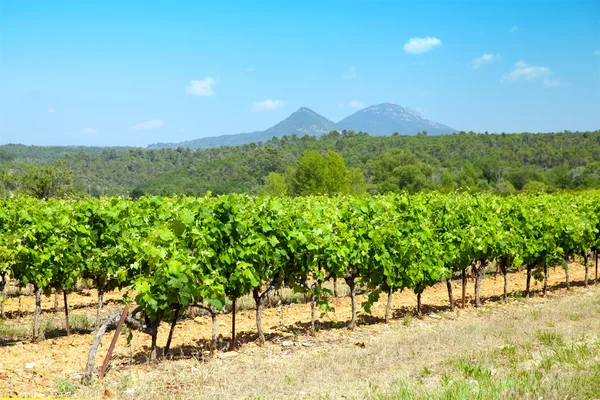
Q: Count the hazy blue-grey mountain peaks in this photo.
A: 2